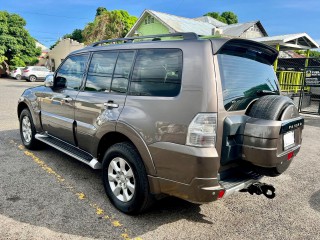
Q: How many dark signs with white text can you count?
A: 1